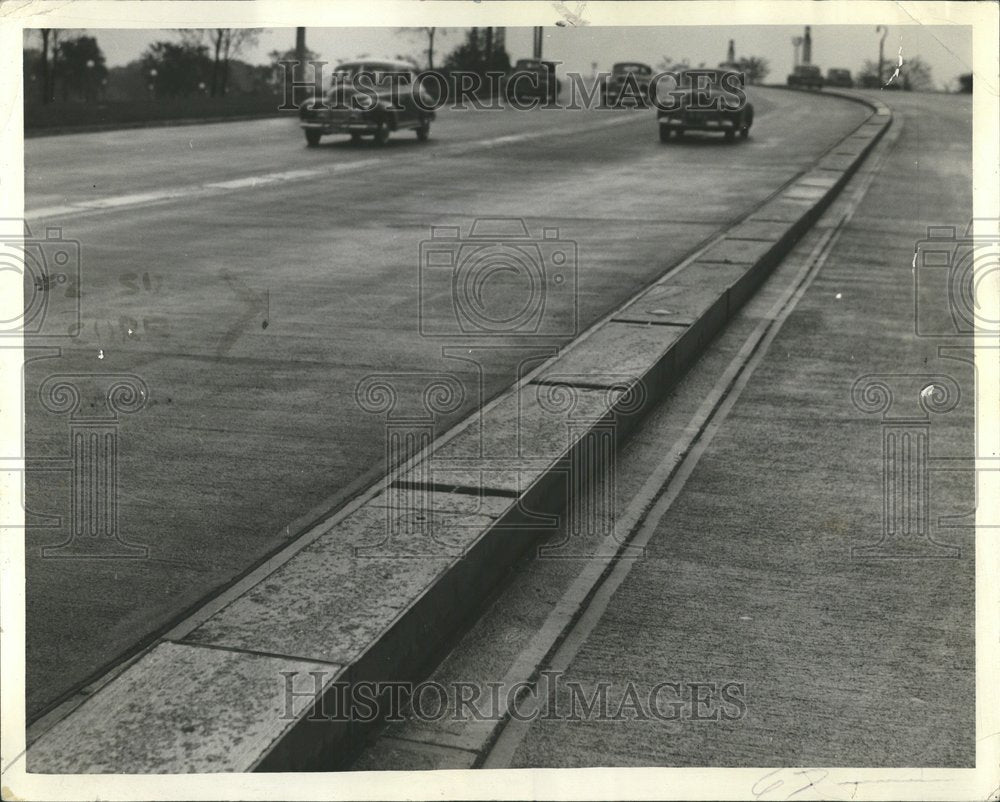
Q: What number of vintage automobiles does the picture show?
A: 6